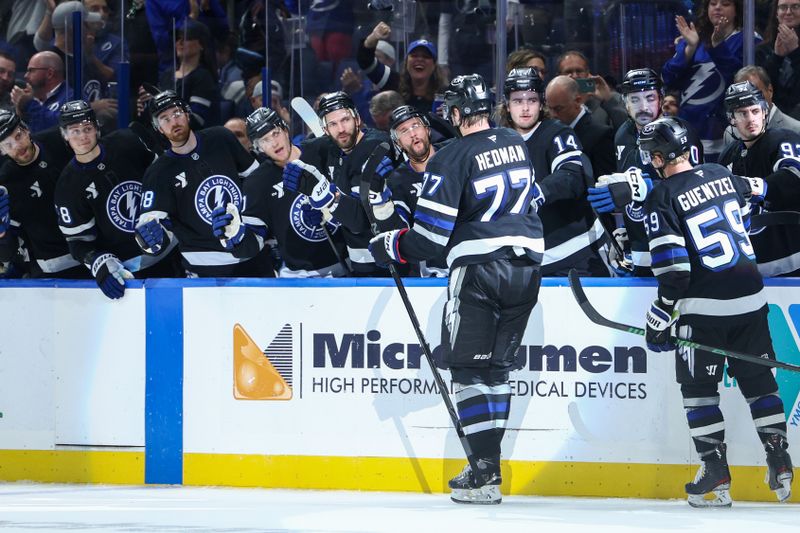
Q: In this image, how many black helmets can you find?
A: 11